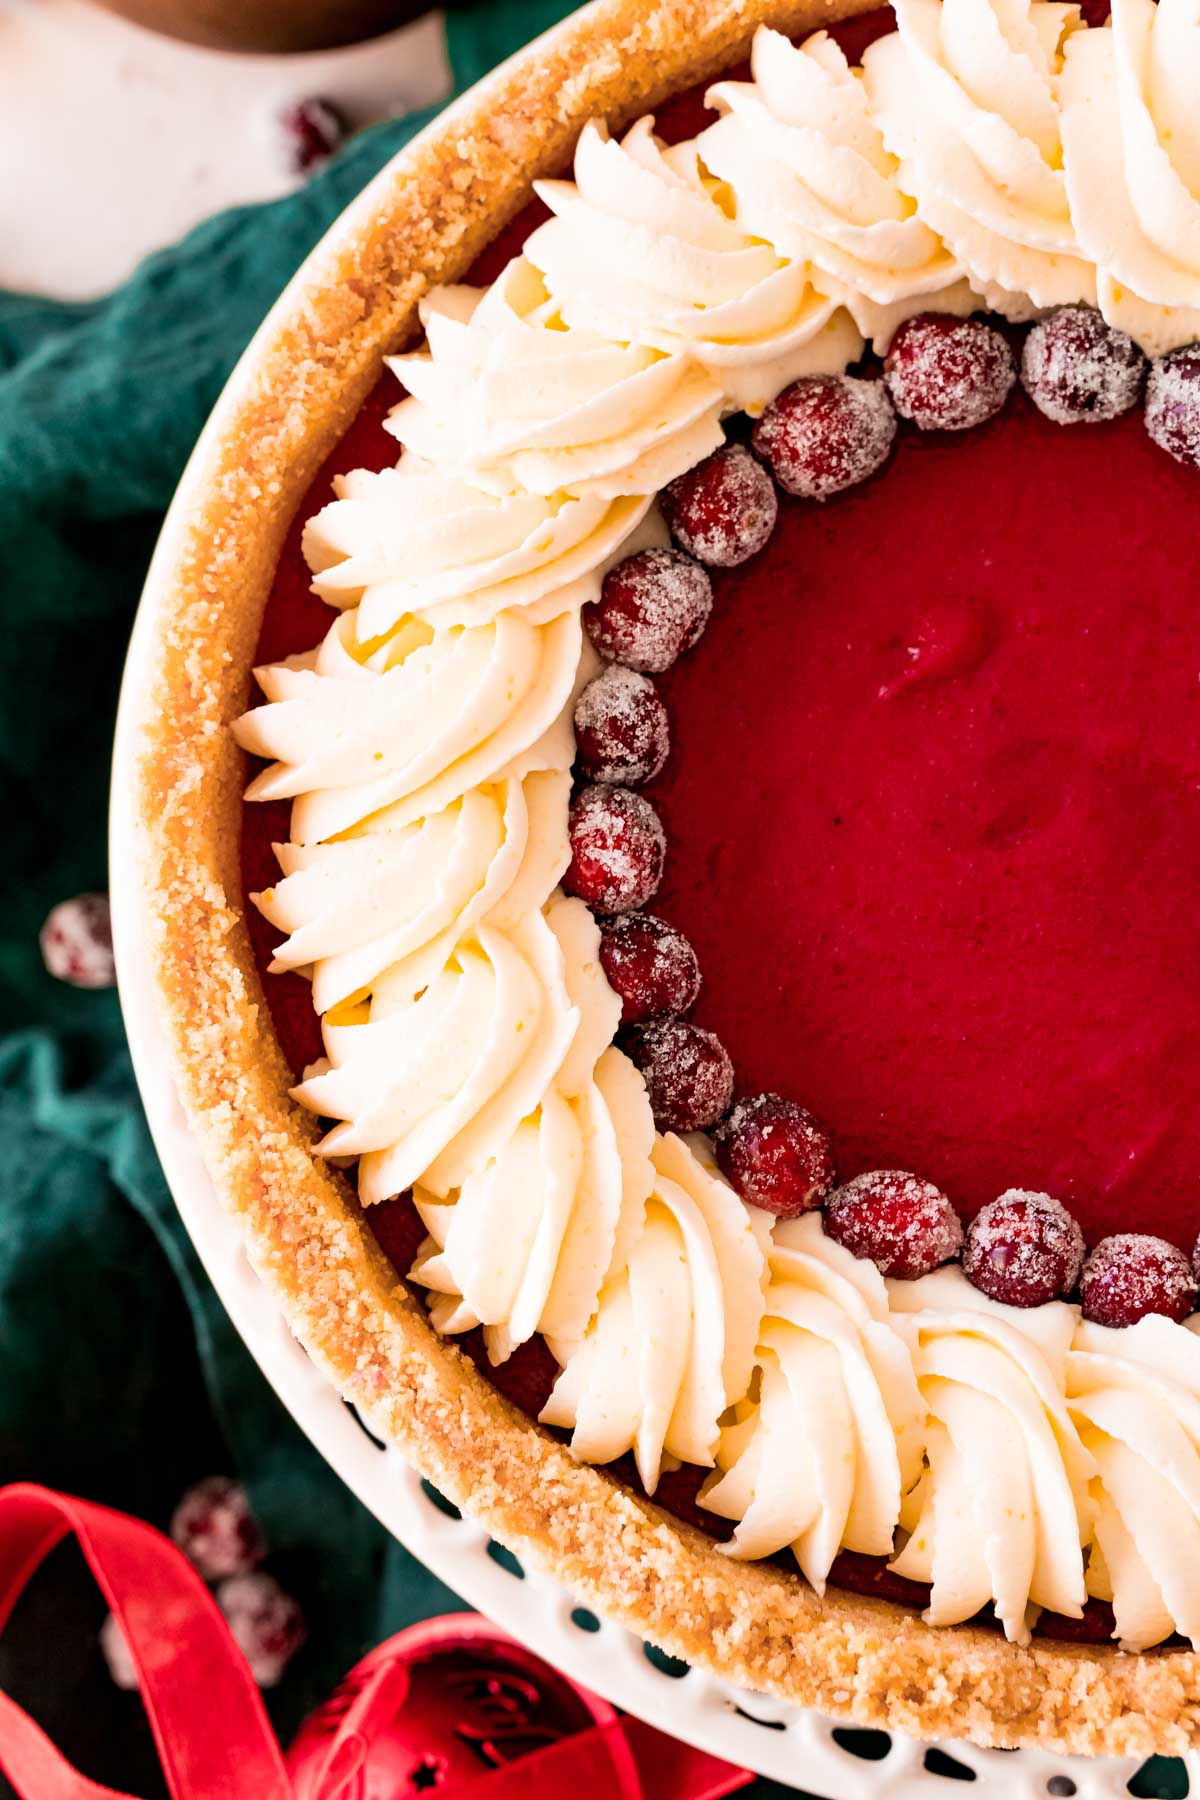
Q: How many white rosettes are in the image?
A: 14